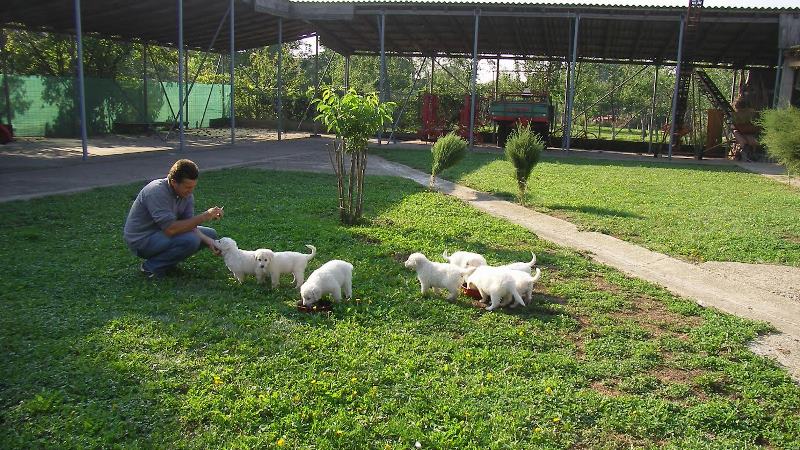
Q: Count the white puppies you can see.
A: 8